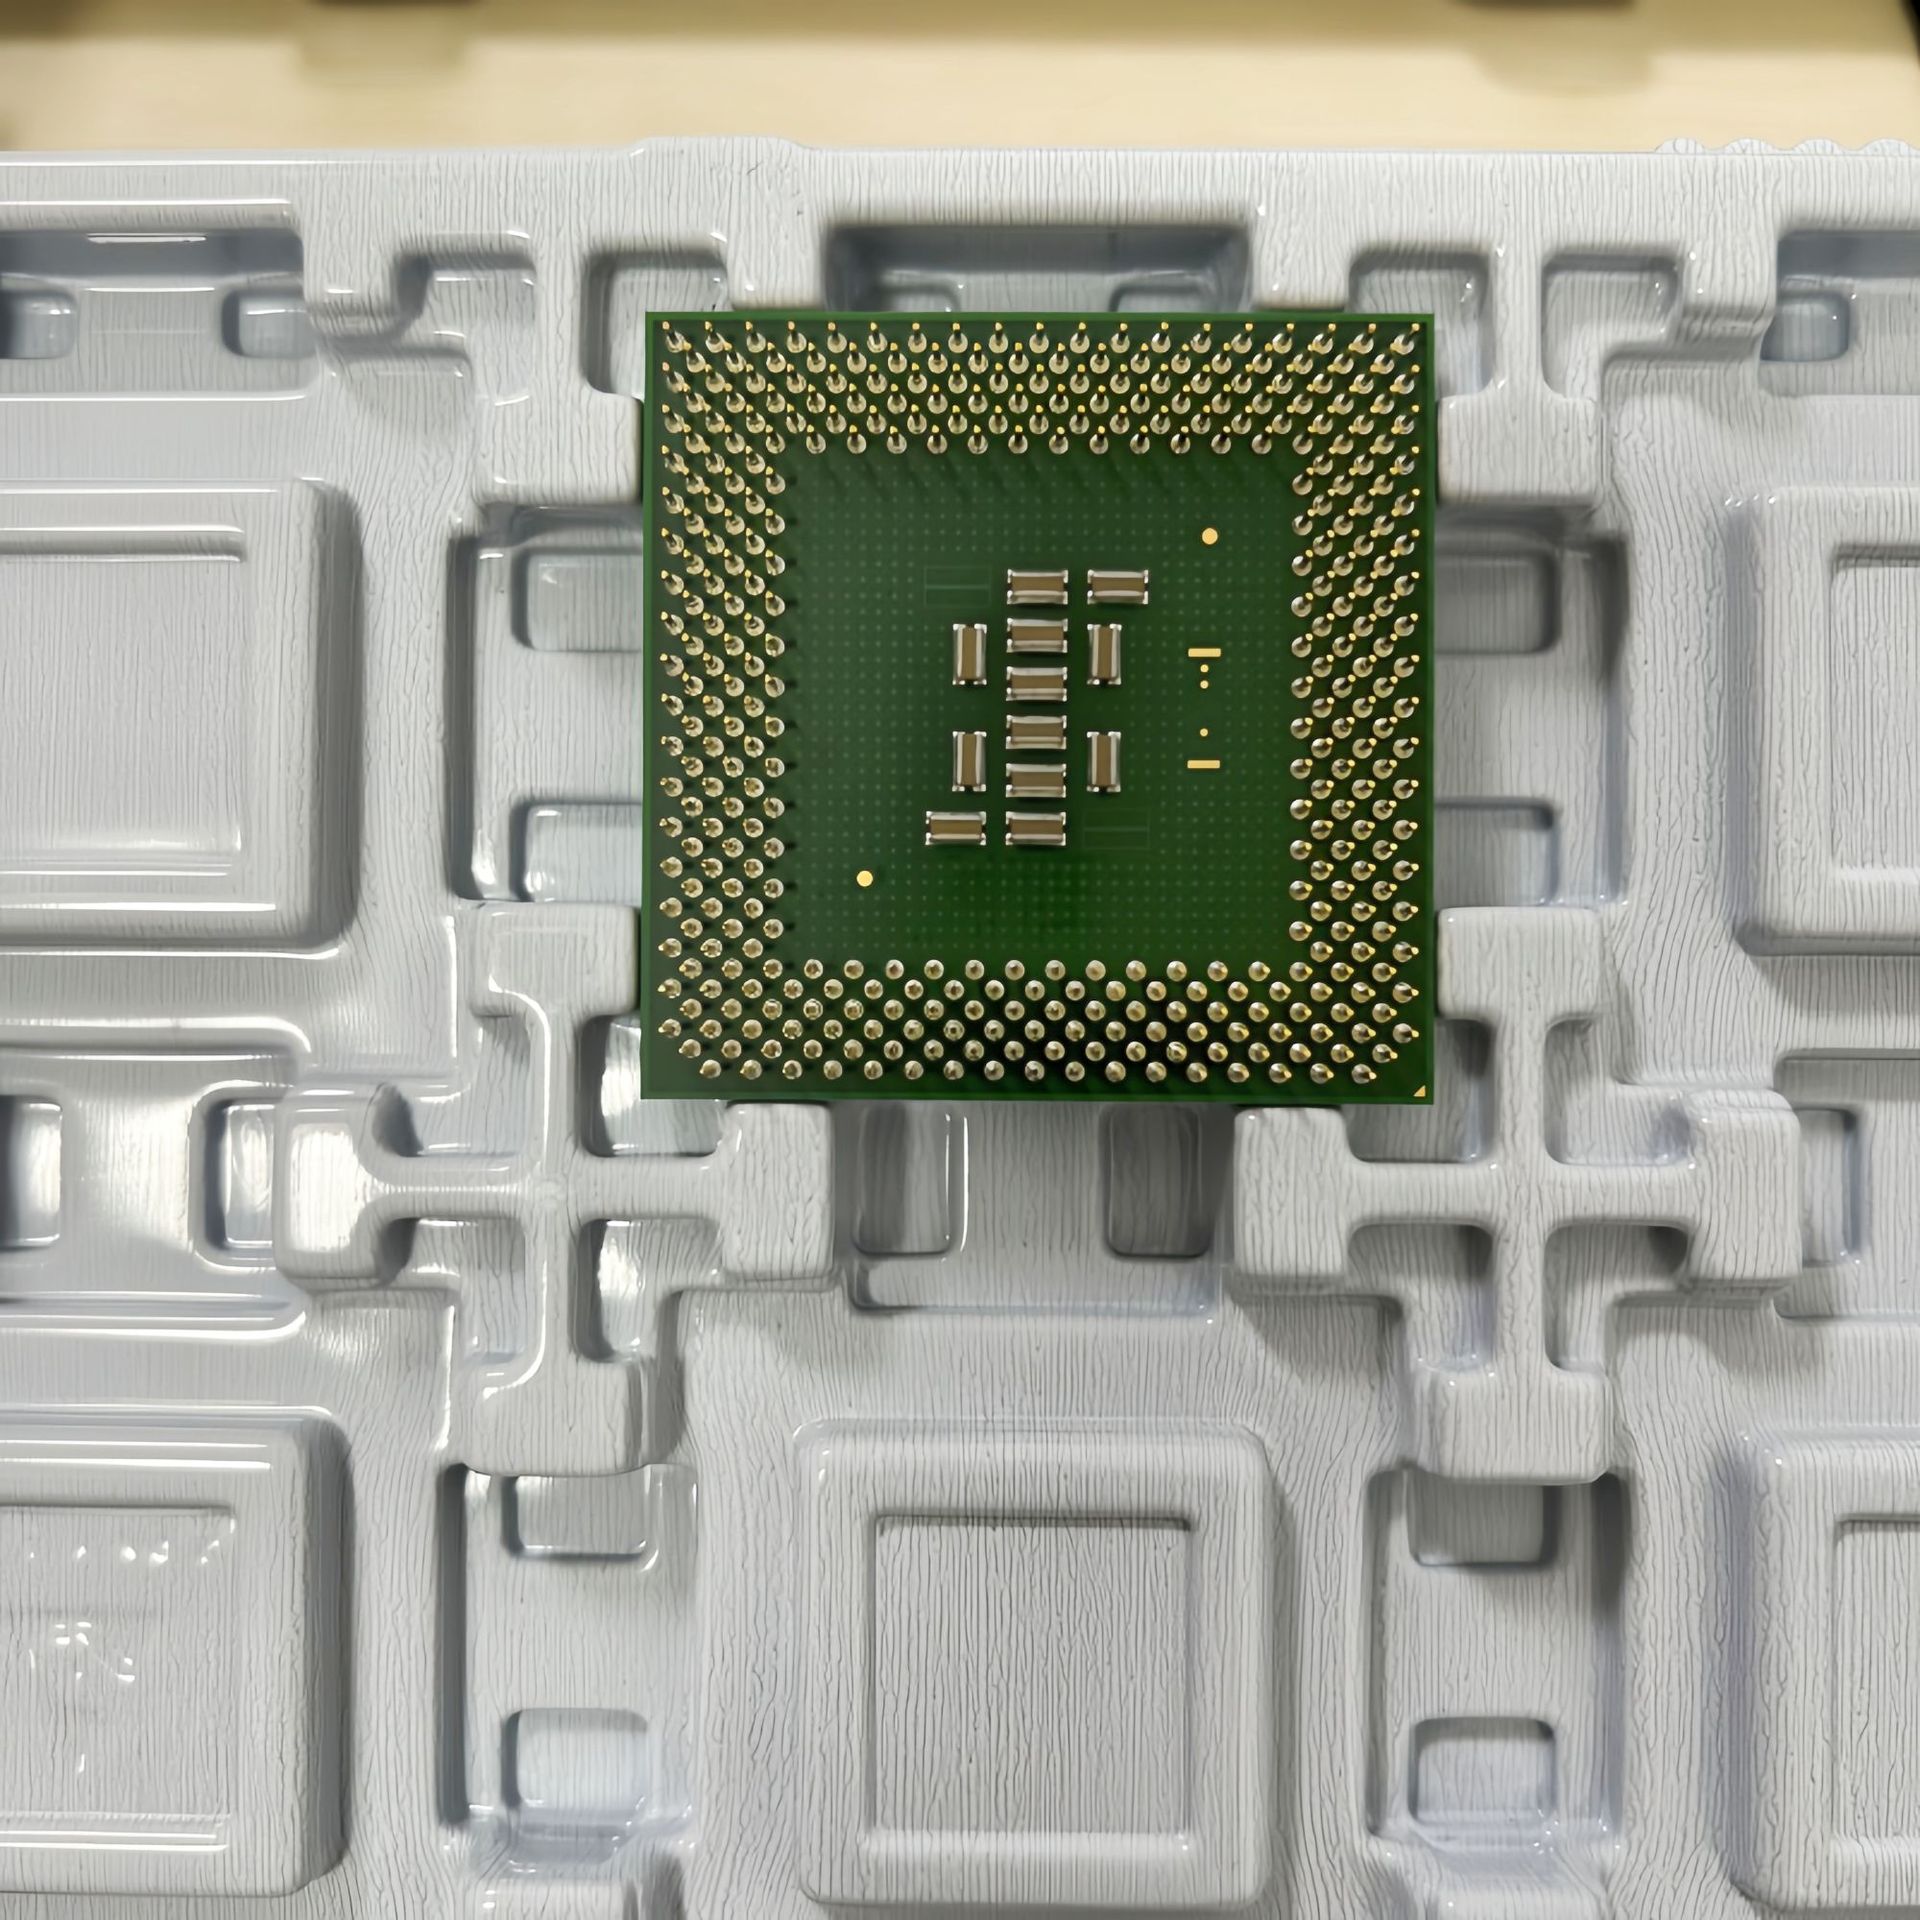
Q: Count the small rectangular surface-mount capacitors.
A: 12